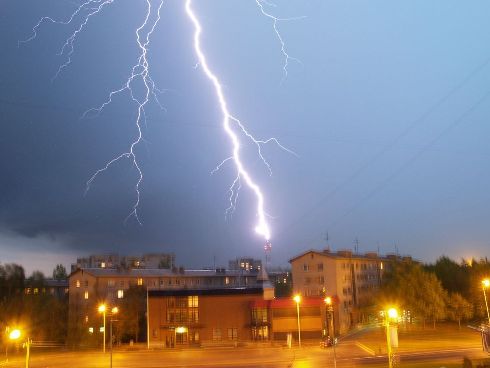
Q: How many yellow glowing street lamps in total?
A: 7